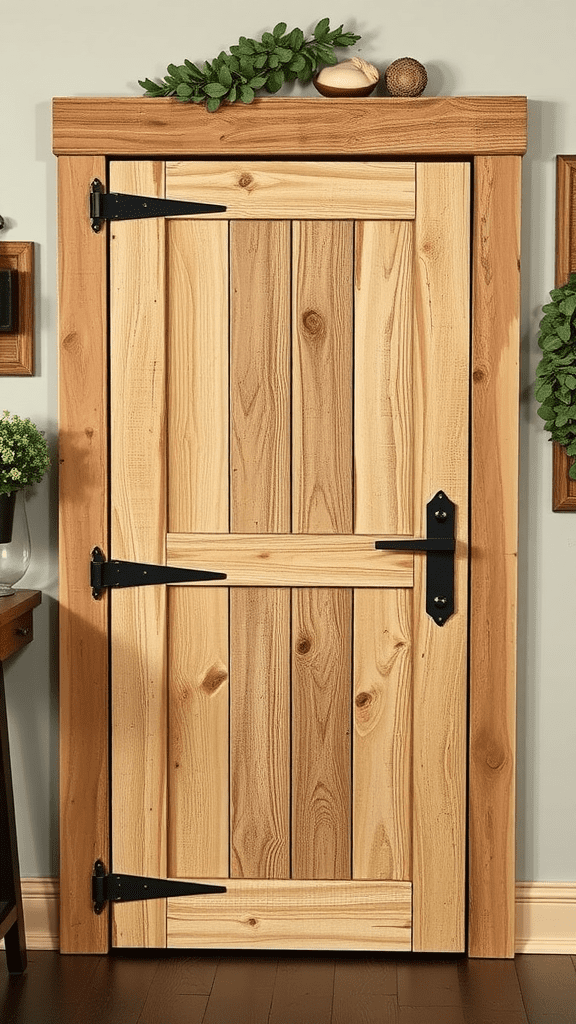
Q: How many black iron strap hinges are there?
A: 3